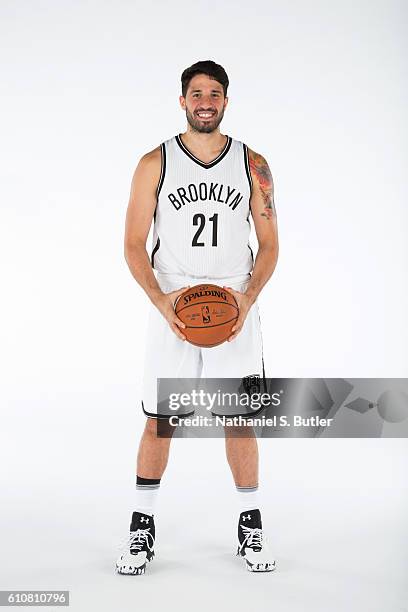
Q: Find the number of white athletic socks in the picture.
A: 2